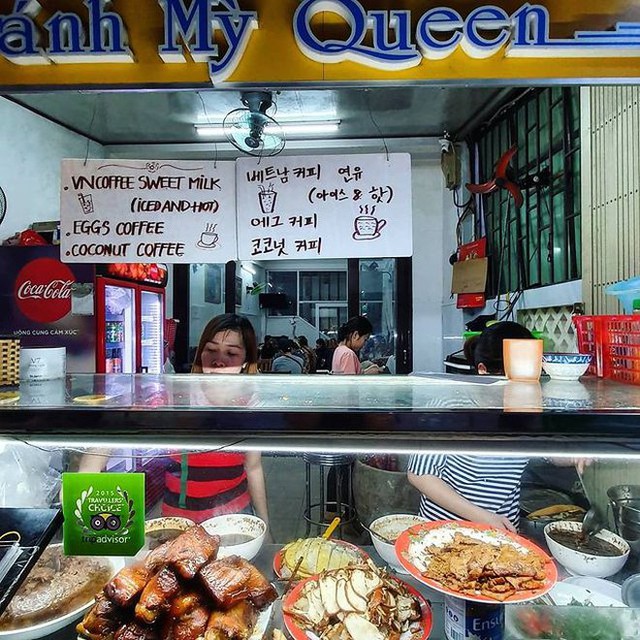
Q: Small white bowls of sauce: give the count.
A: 4